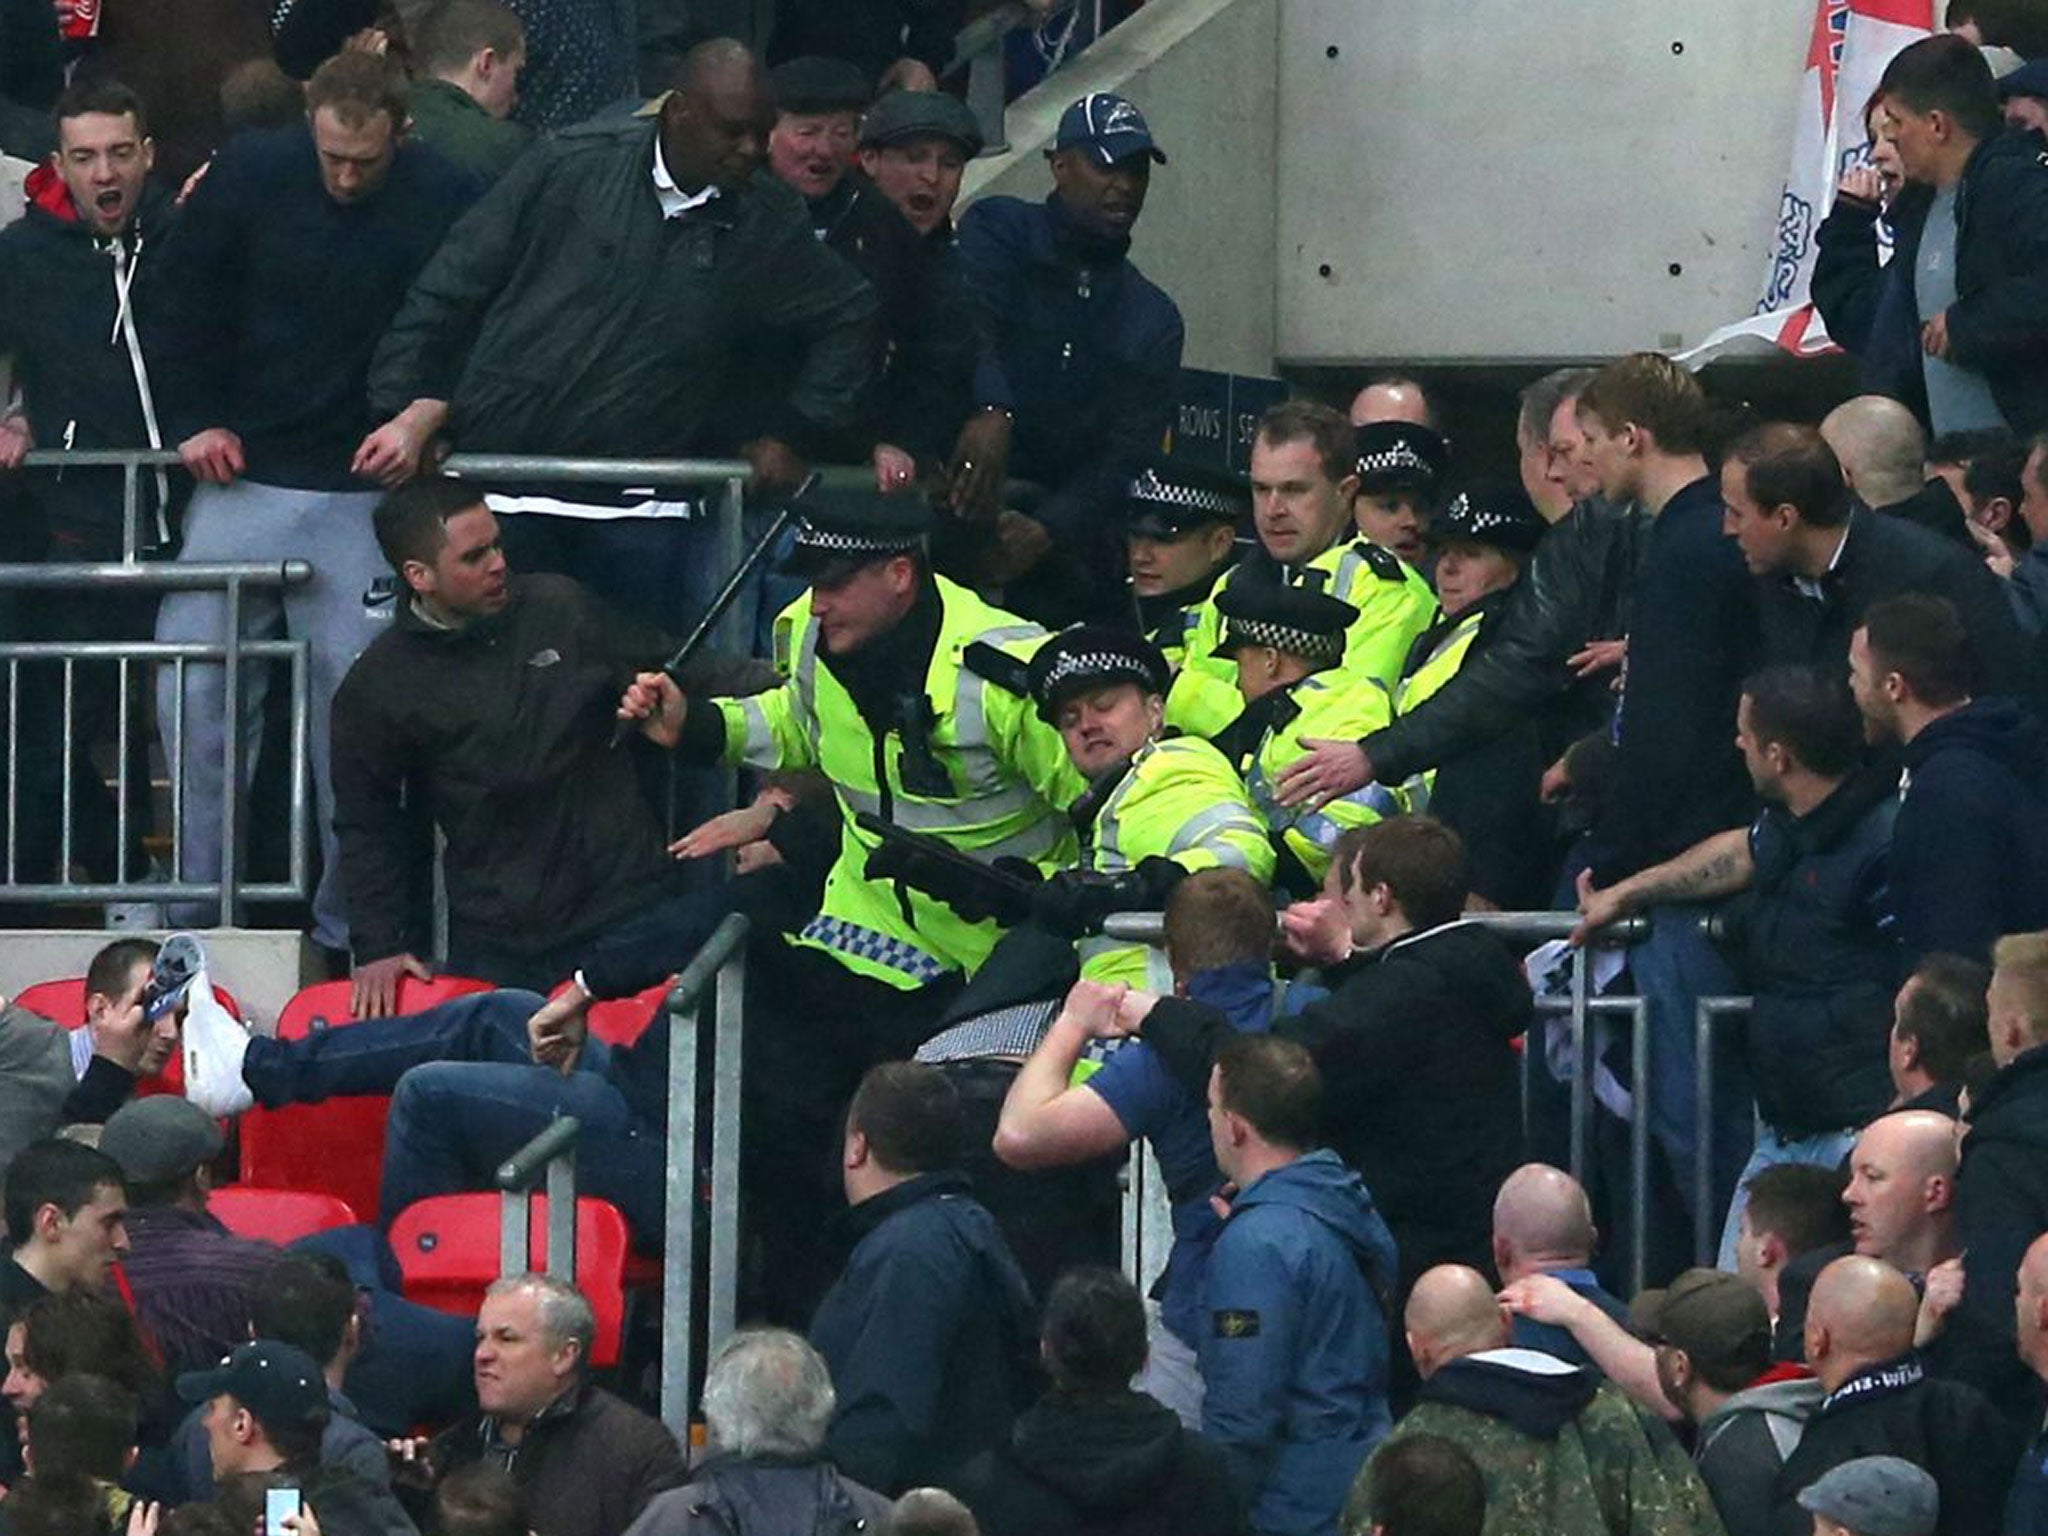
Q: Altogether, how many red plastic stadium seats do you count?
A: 5